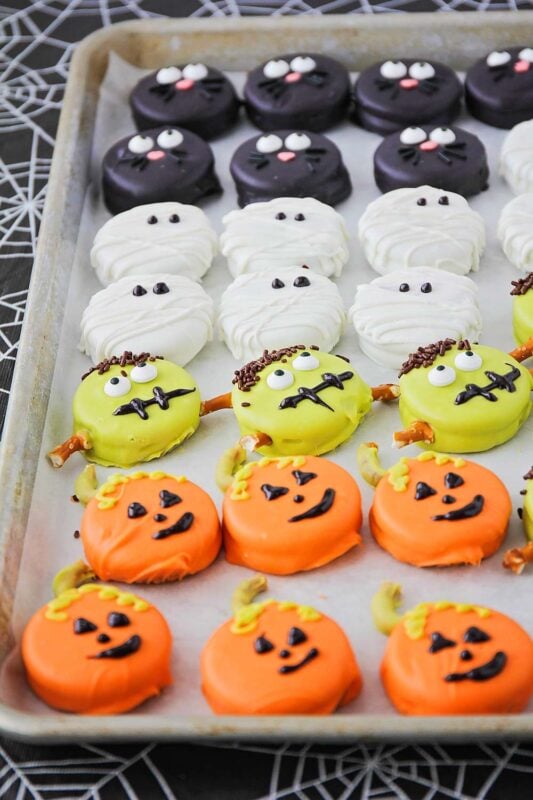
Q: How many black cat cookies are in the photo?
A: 7